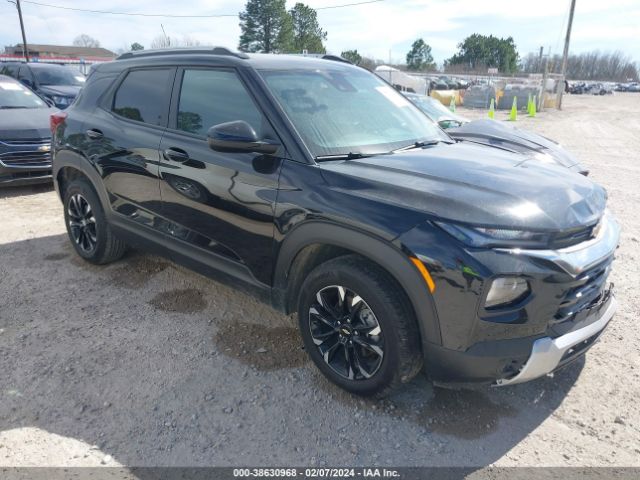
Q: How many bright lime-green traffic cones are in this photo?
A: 5